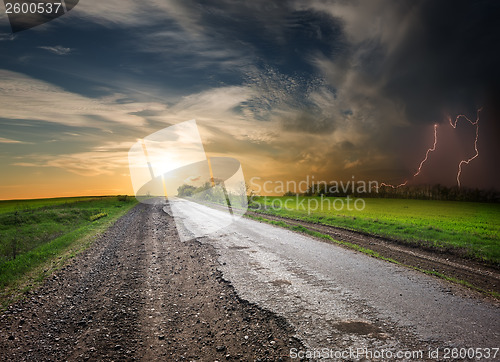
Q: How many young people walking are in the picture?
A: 0